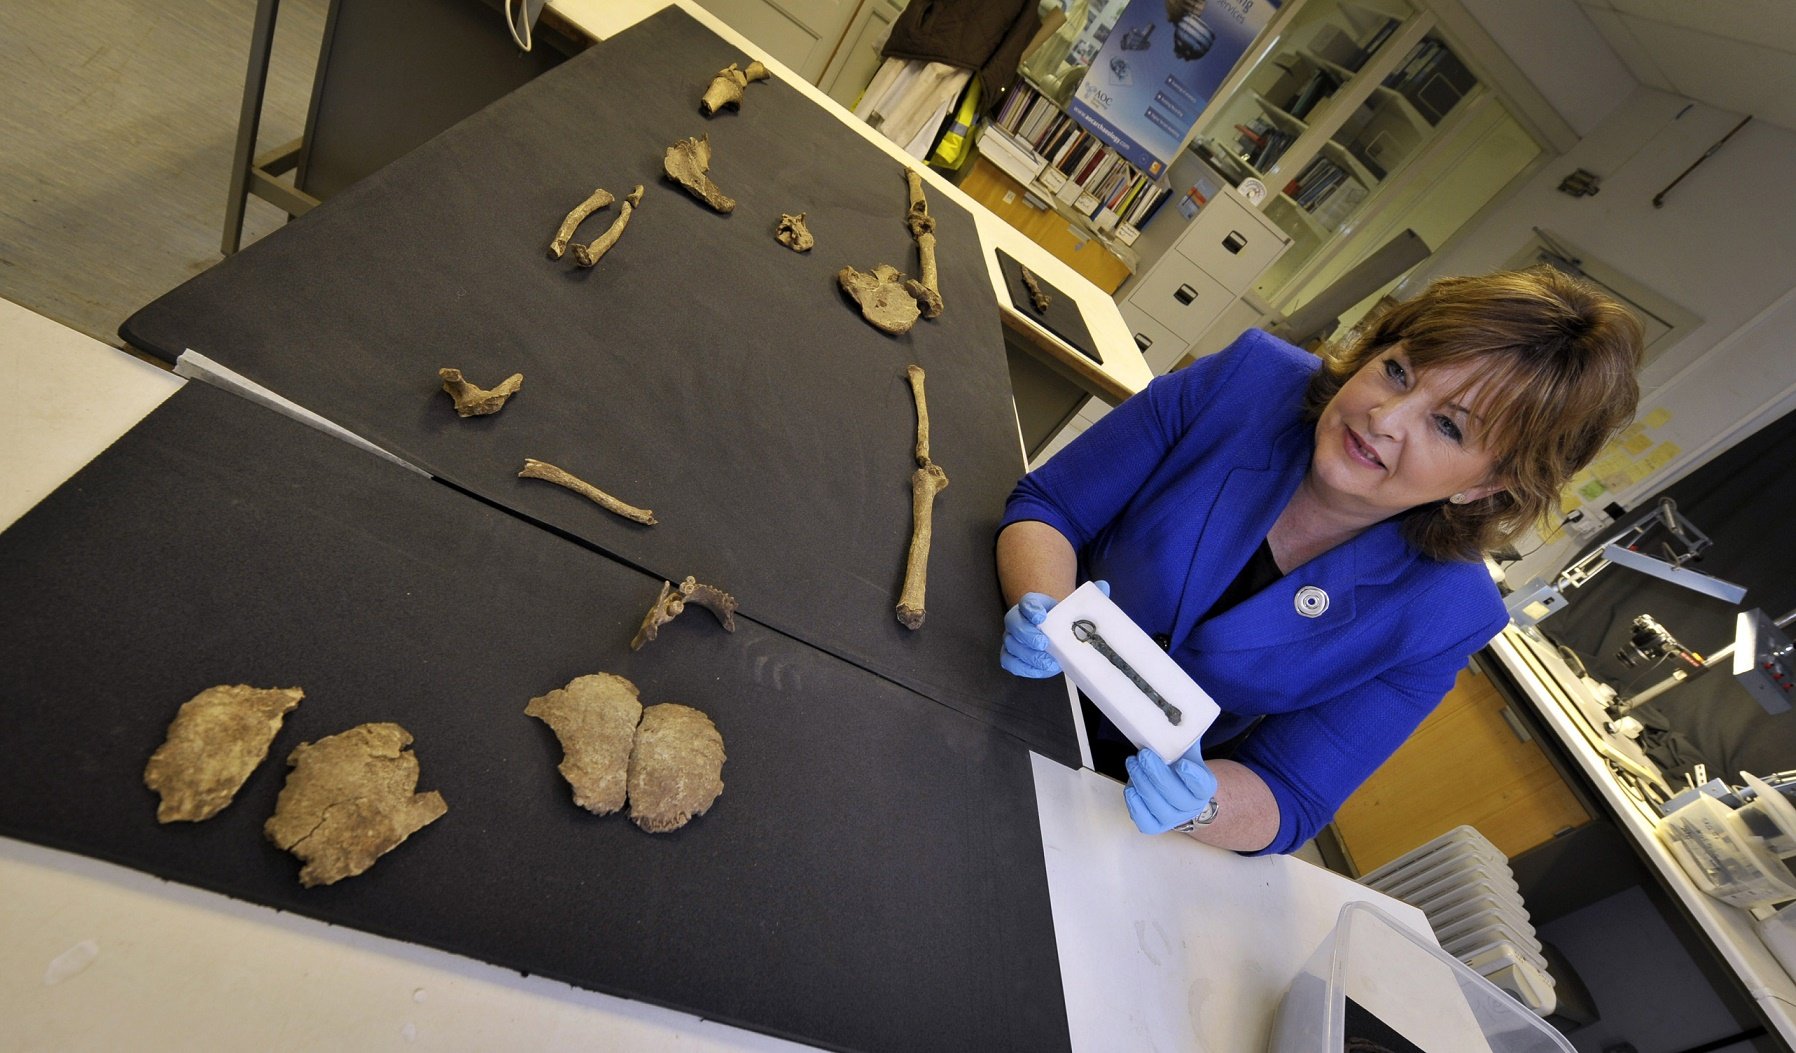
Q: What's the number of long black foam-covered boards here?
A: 2